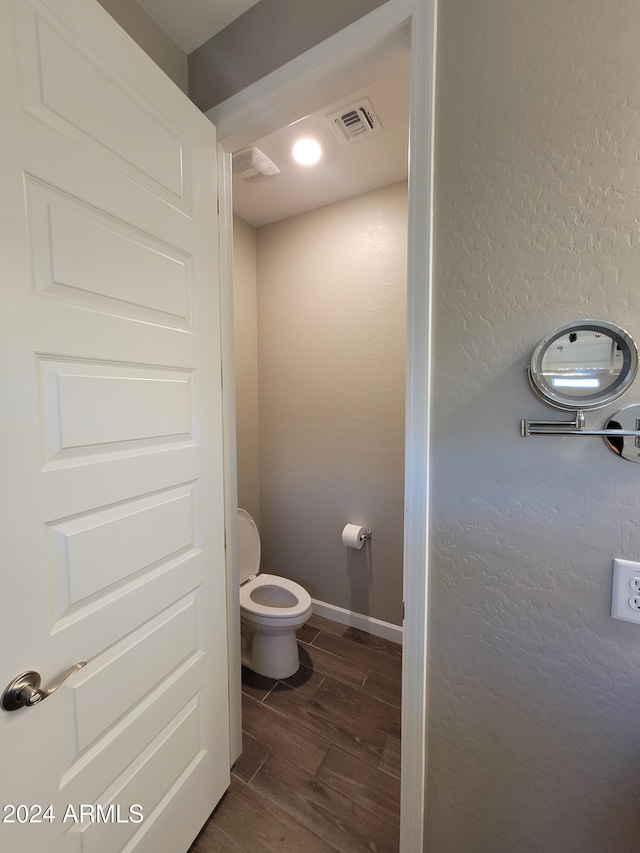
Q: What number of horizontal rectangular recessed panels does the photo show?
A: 6